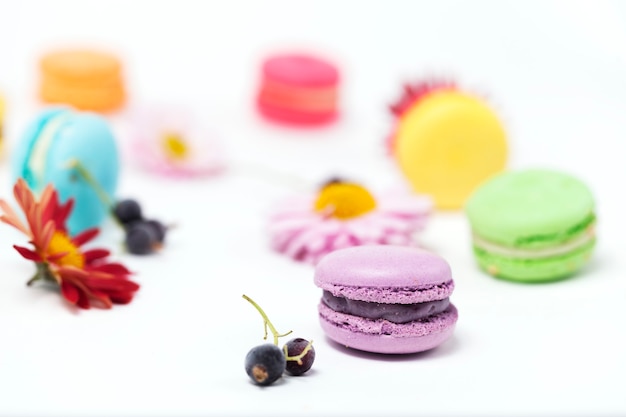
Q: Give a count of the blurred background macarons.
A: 5